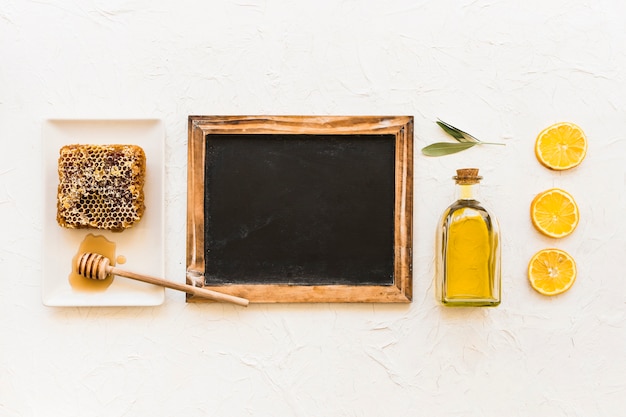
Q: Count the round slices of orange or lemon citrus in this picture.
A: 3